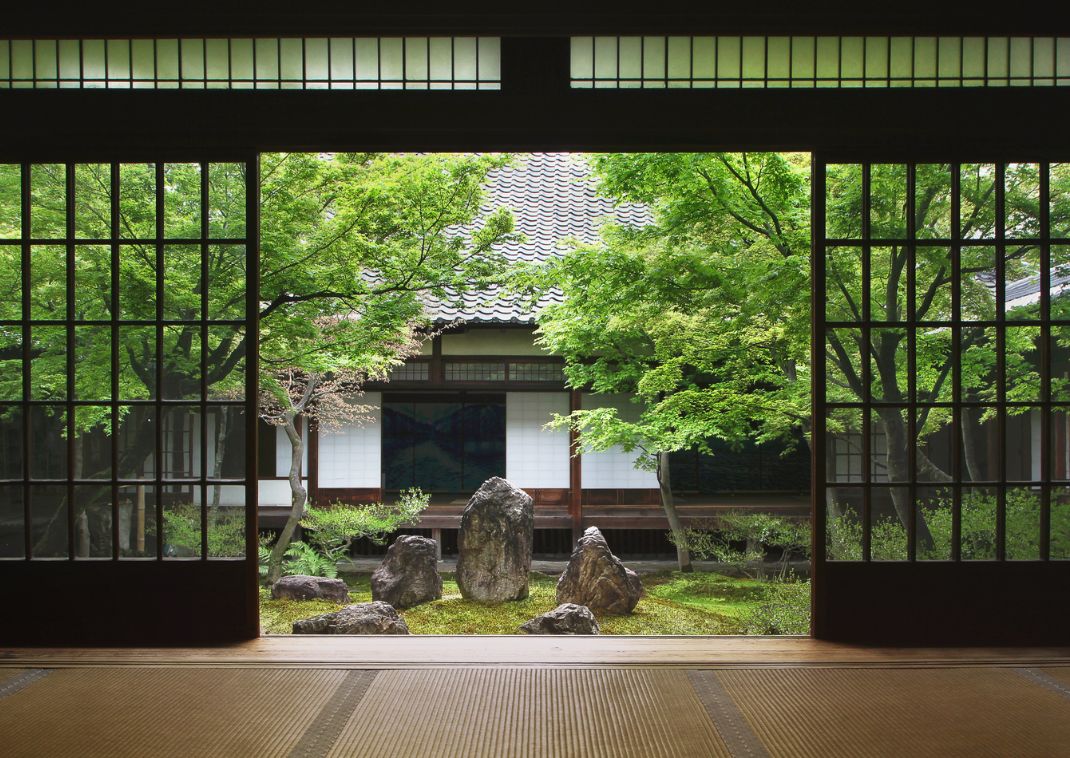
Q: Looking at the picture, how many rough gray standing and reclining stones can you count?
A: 6